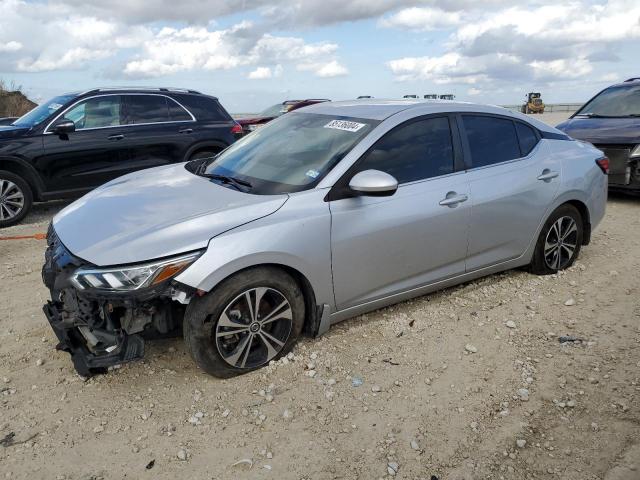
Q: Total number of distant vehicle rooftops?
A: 4